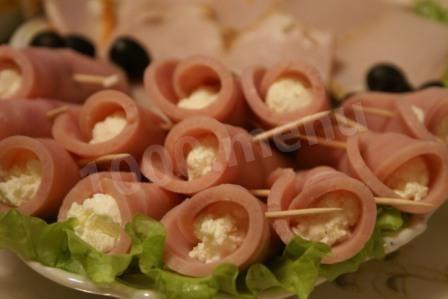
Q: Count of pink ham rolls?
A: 12